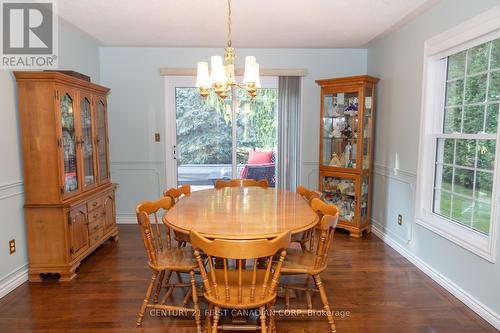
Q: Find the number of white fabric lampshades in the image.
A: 5